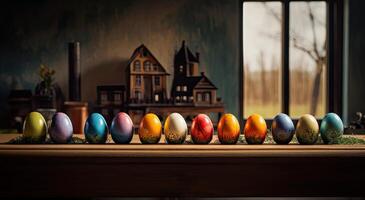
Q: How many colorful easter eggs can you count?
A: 12